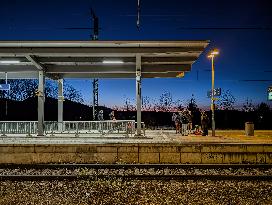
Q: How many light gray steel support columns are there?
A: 3